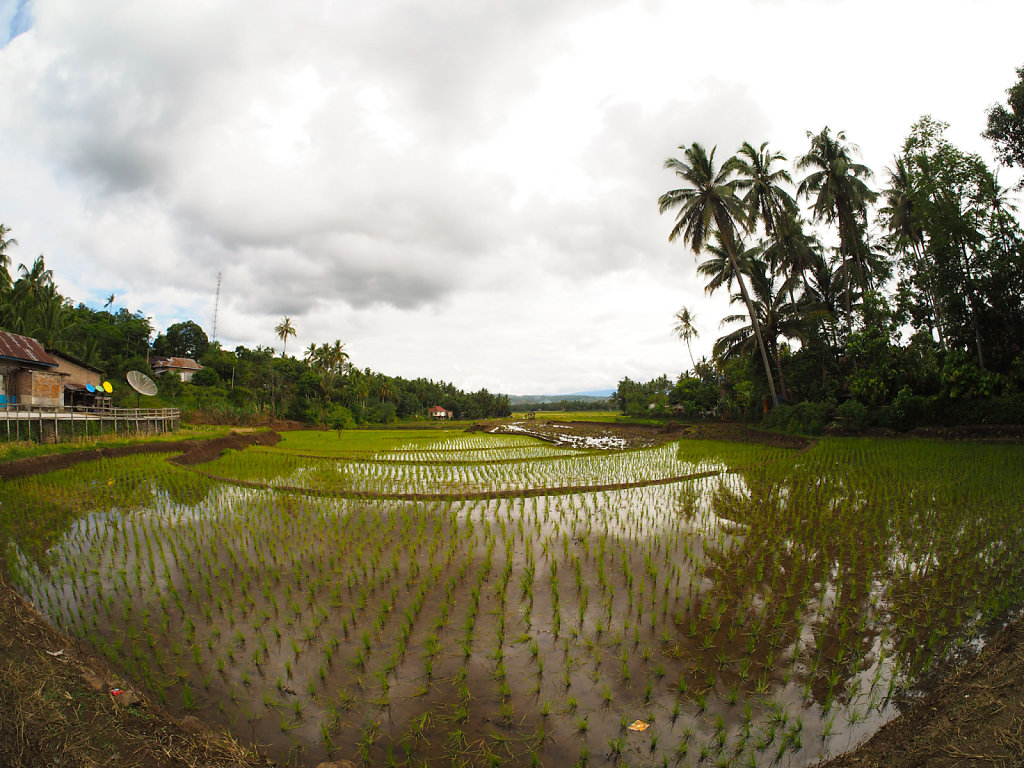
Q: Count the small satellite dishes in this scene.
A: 3